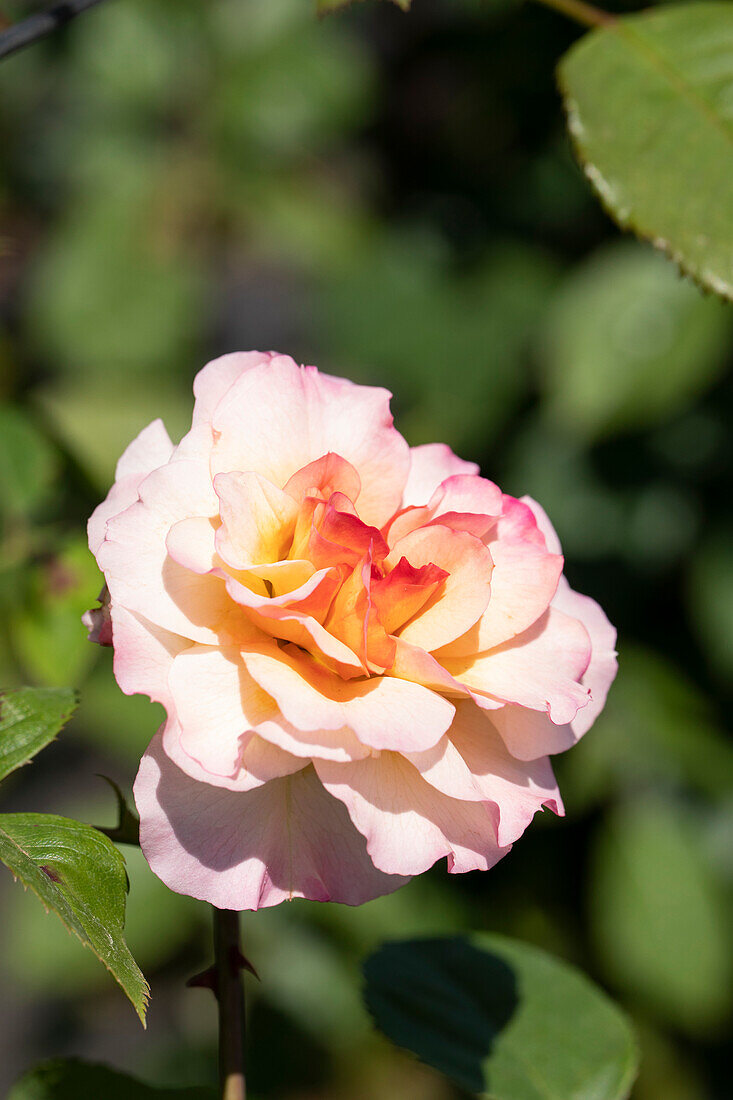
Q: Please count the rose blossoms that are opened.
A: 1